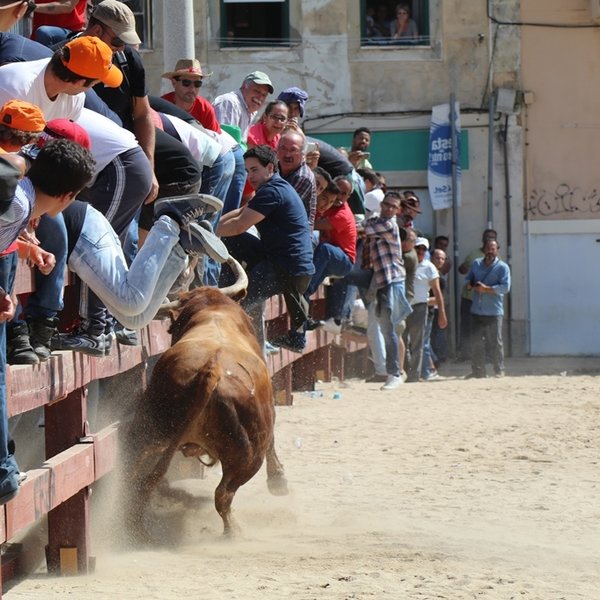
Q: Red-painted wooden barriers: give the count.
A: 1